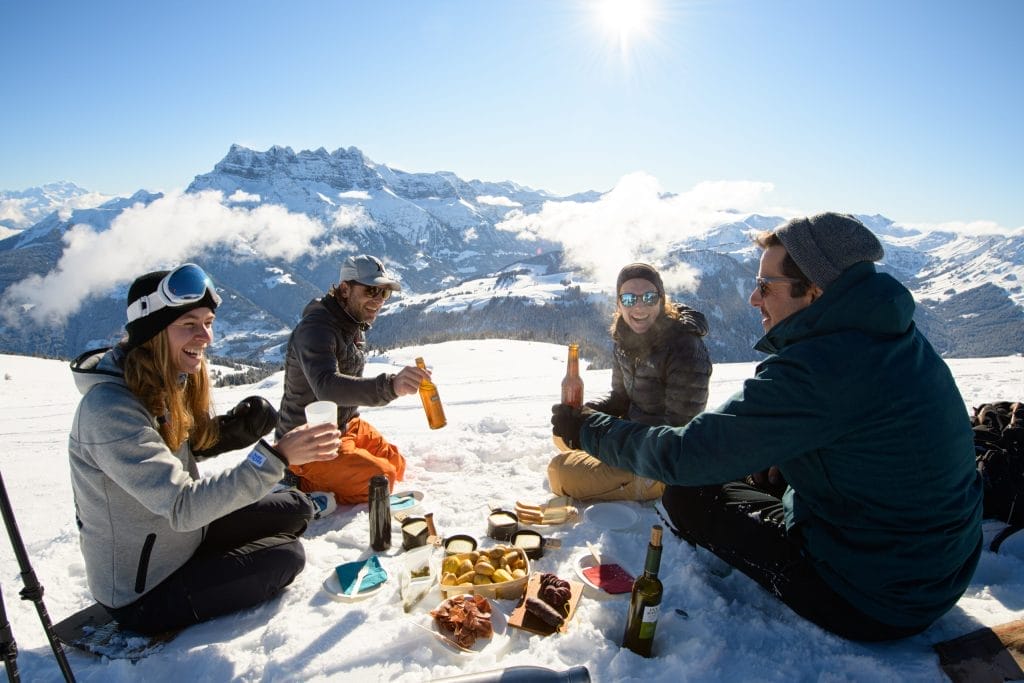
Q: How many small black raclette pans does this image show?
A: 4